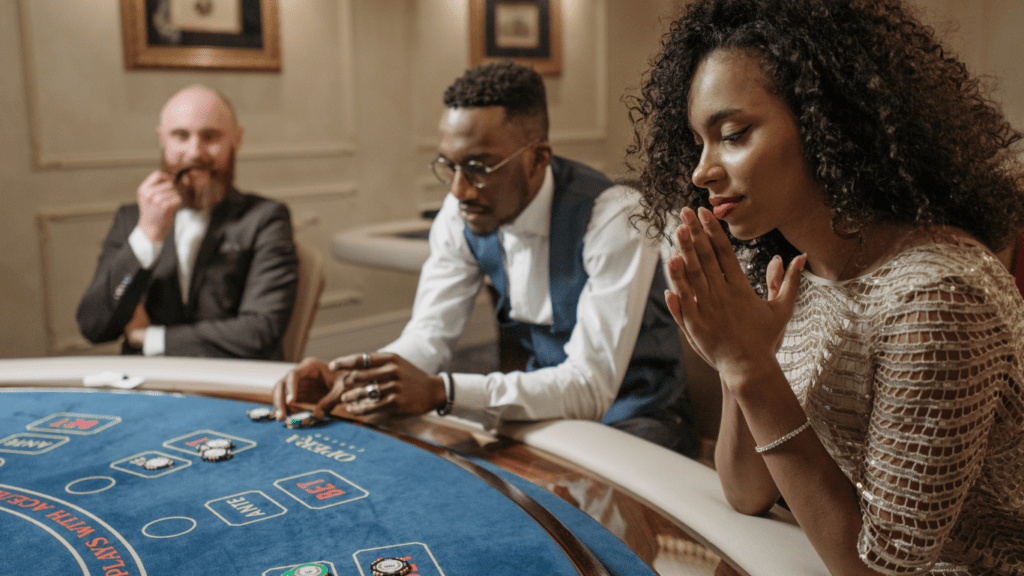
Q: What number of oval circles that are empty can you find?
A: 2